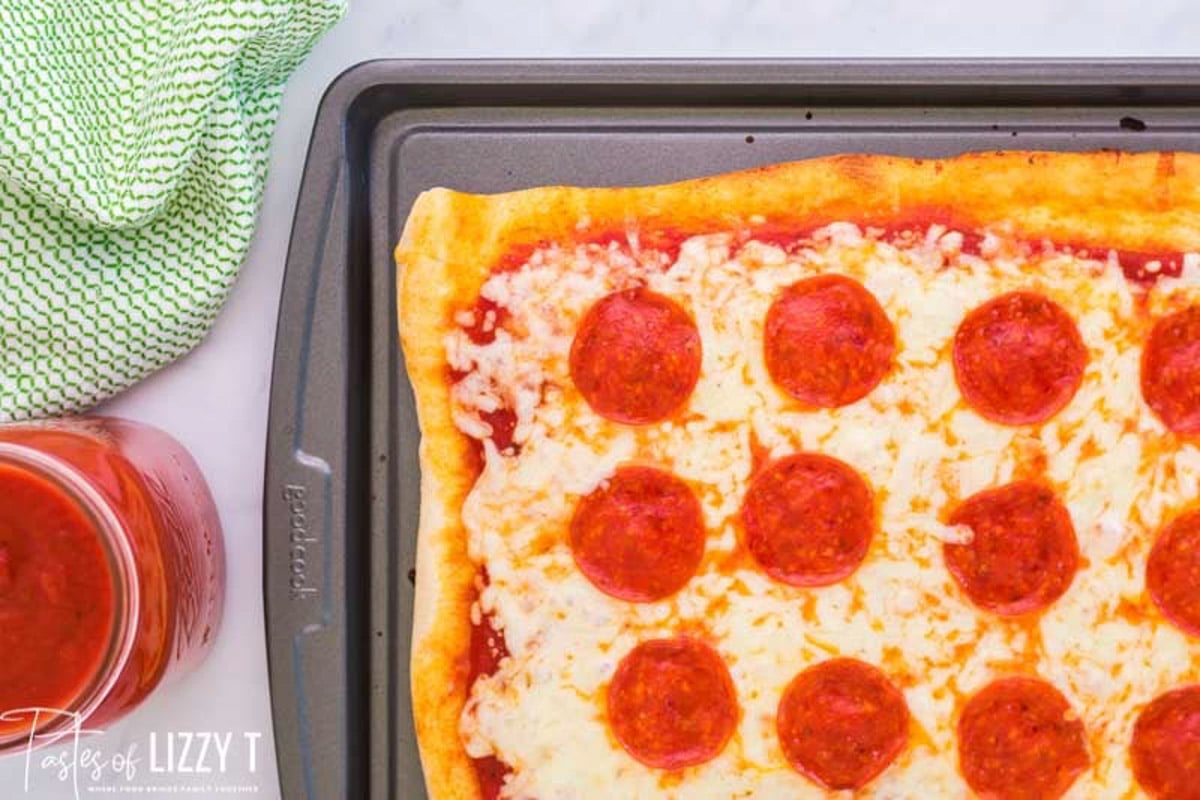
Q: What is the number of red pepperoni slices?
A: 12